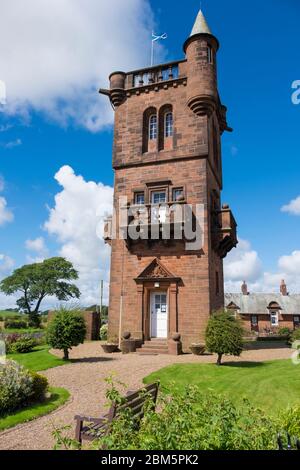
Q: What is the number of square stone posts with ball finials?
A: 2